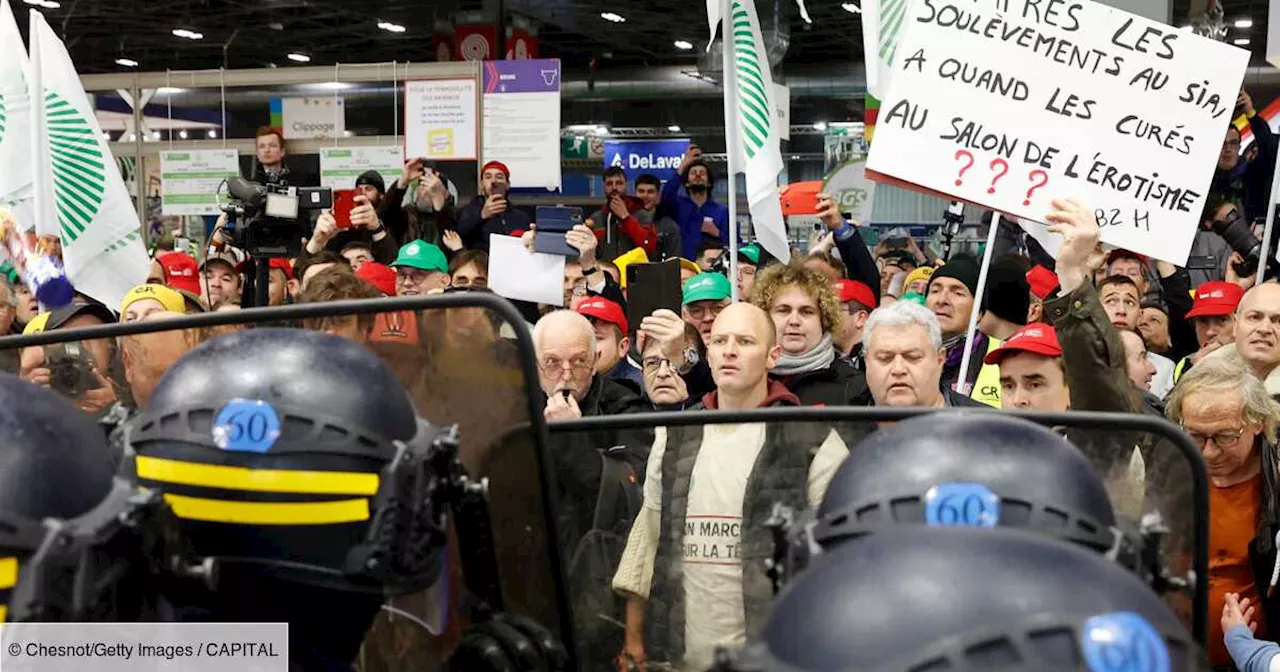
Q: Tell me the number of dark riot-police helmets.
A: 4